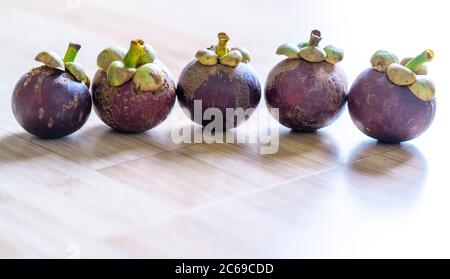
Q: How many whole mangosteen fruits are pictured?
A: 5